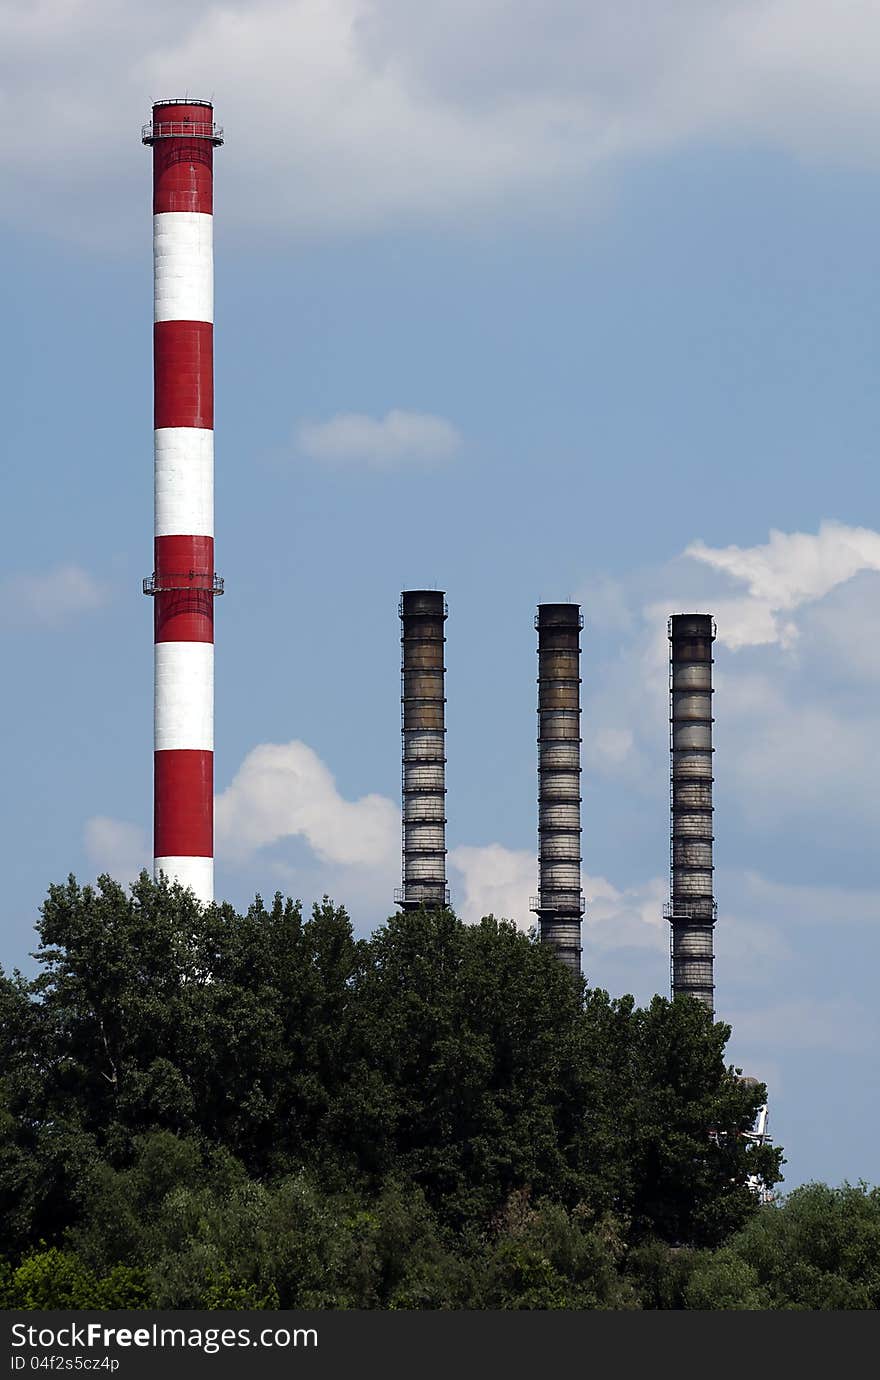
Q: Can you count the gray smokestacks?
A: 3